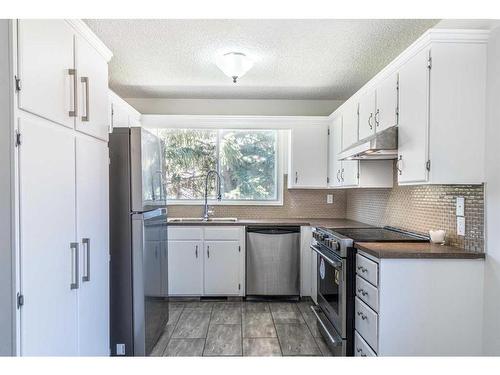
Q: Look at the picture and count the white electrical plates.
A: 3